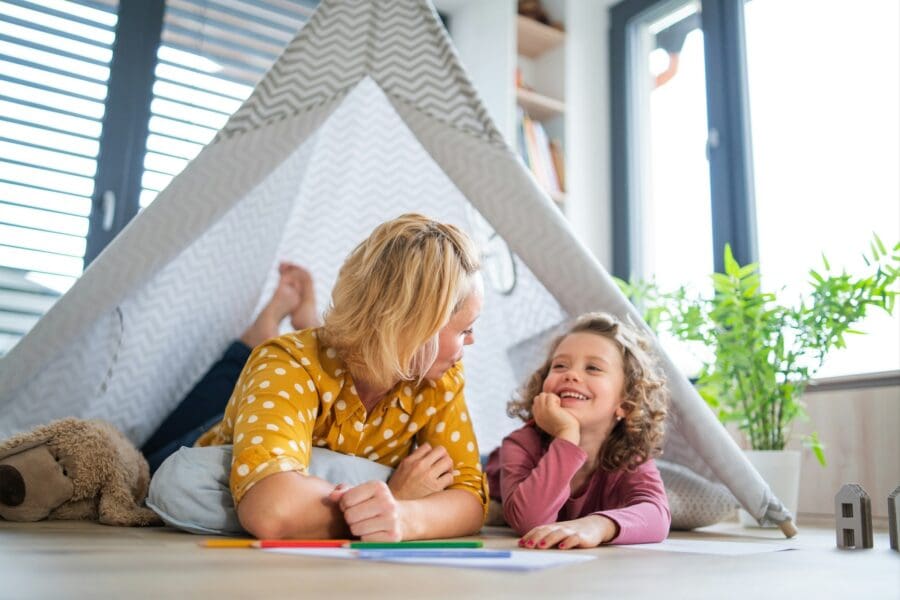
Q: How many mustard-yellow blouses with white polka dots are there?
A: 1